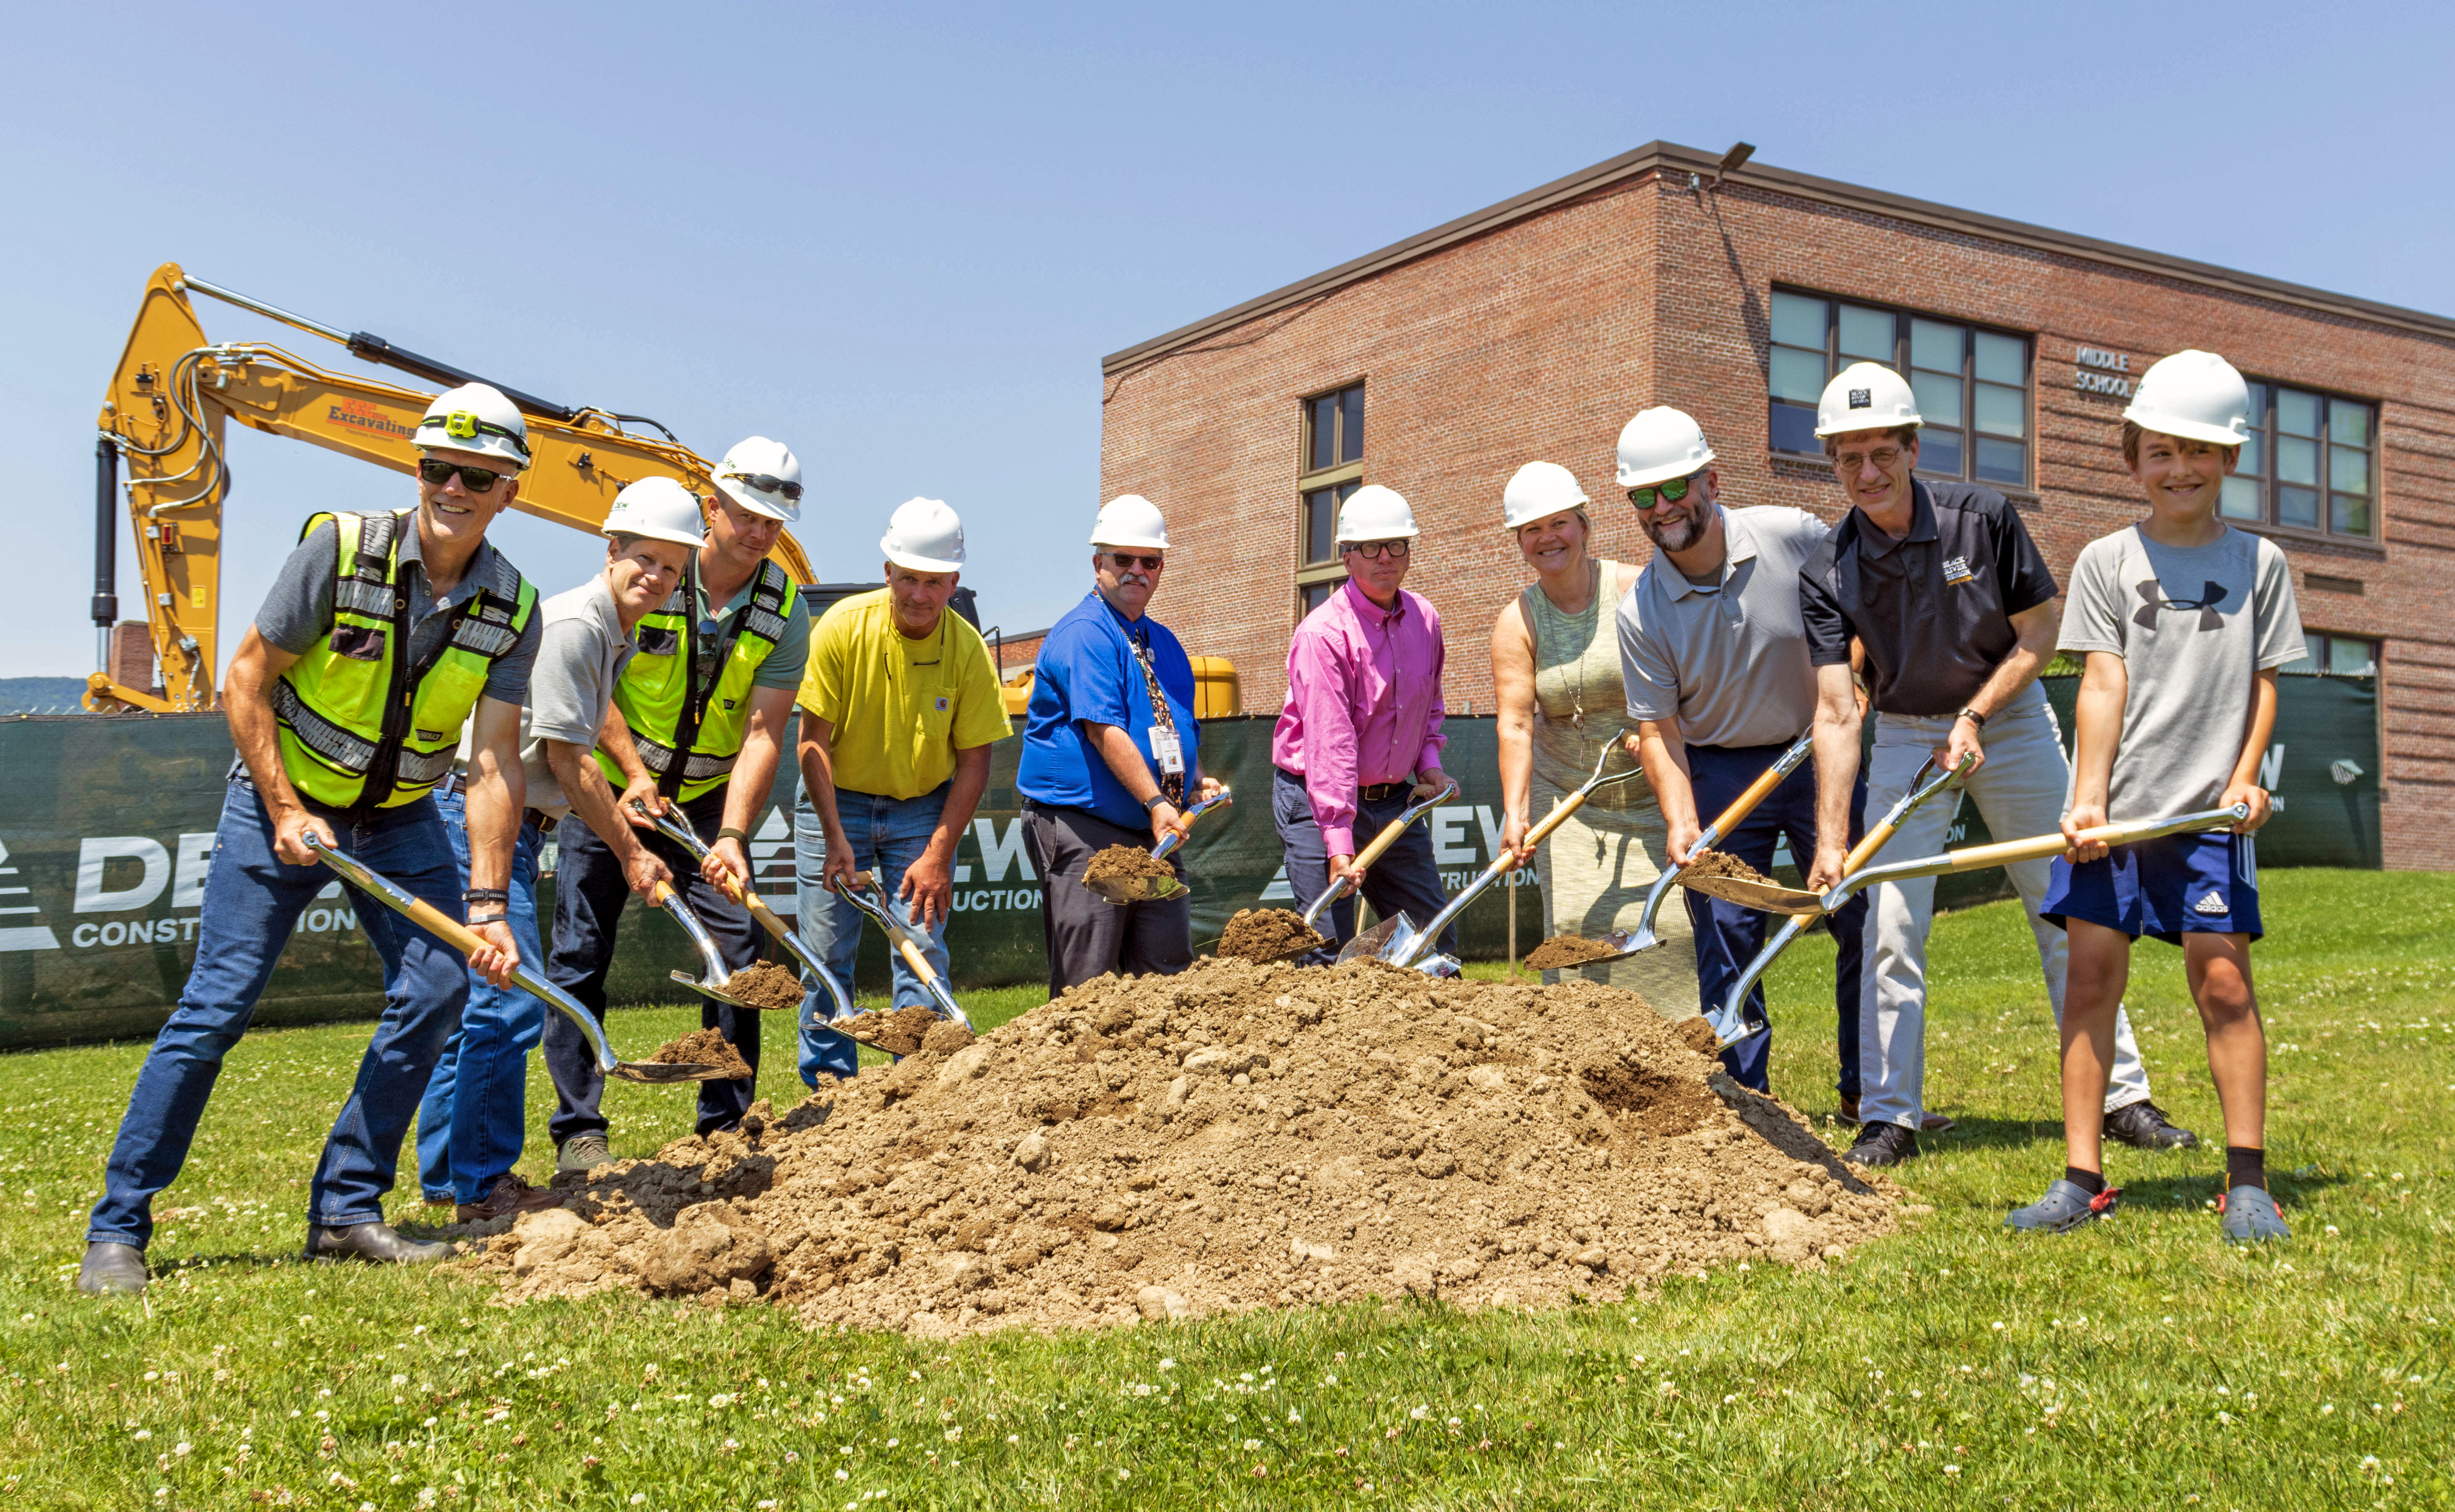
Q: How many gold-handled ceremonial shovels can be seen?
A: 10